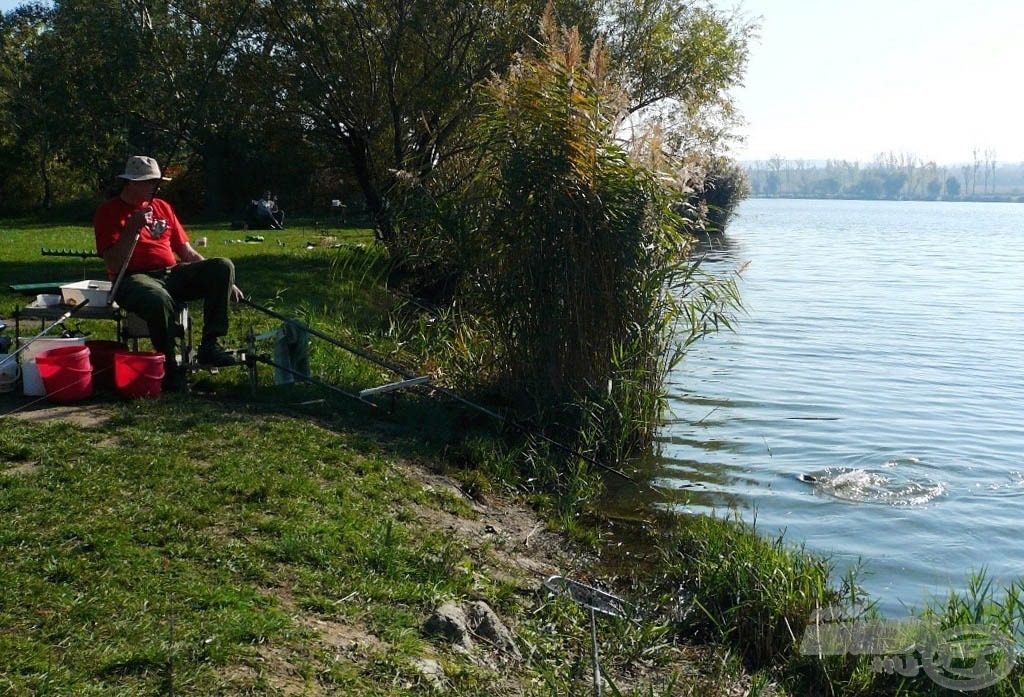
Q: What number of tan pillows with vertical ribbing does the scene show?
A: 0